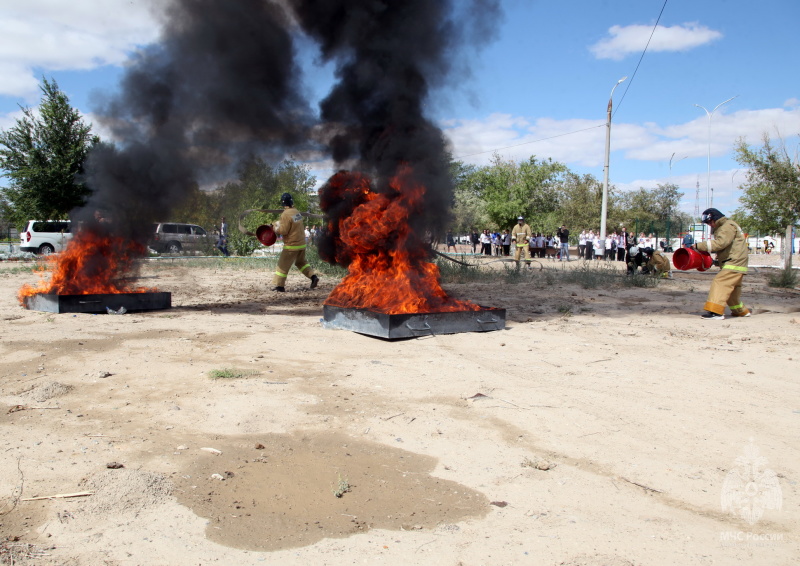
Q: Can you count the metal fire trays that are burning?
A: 2